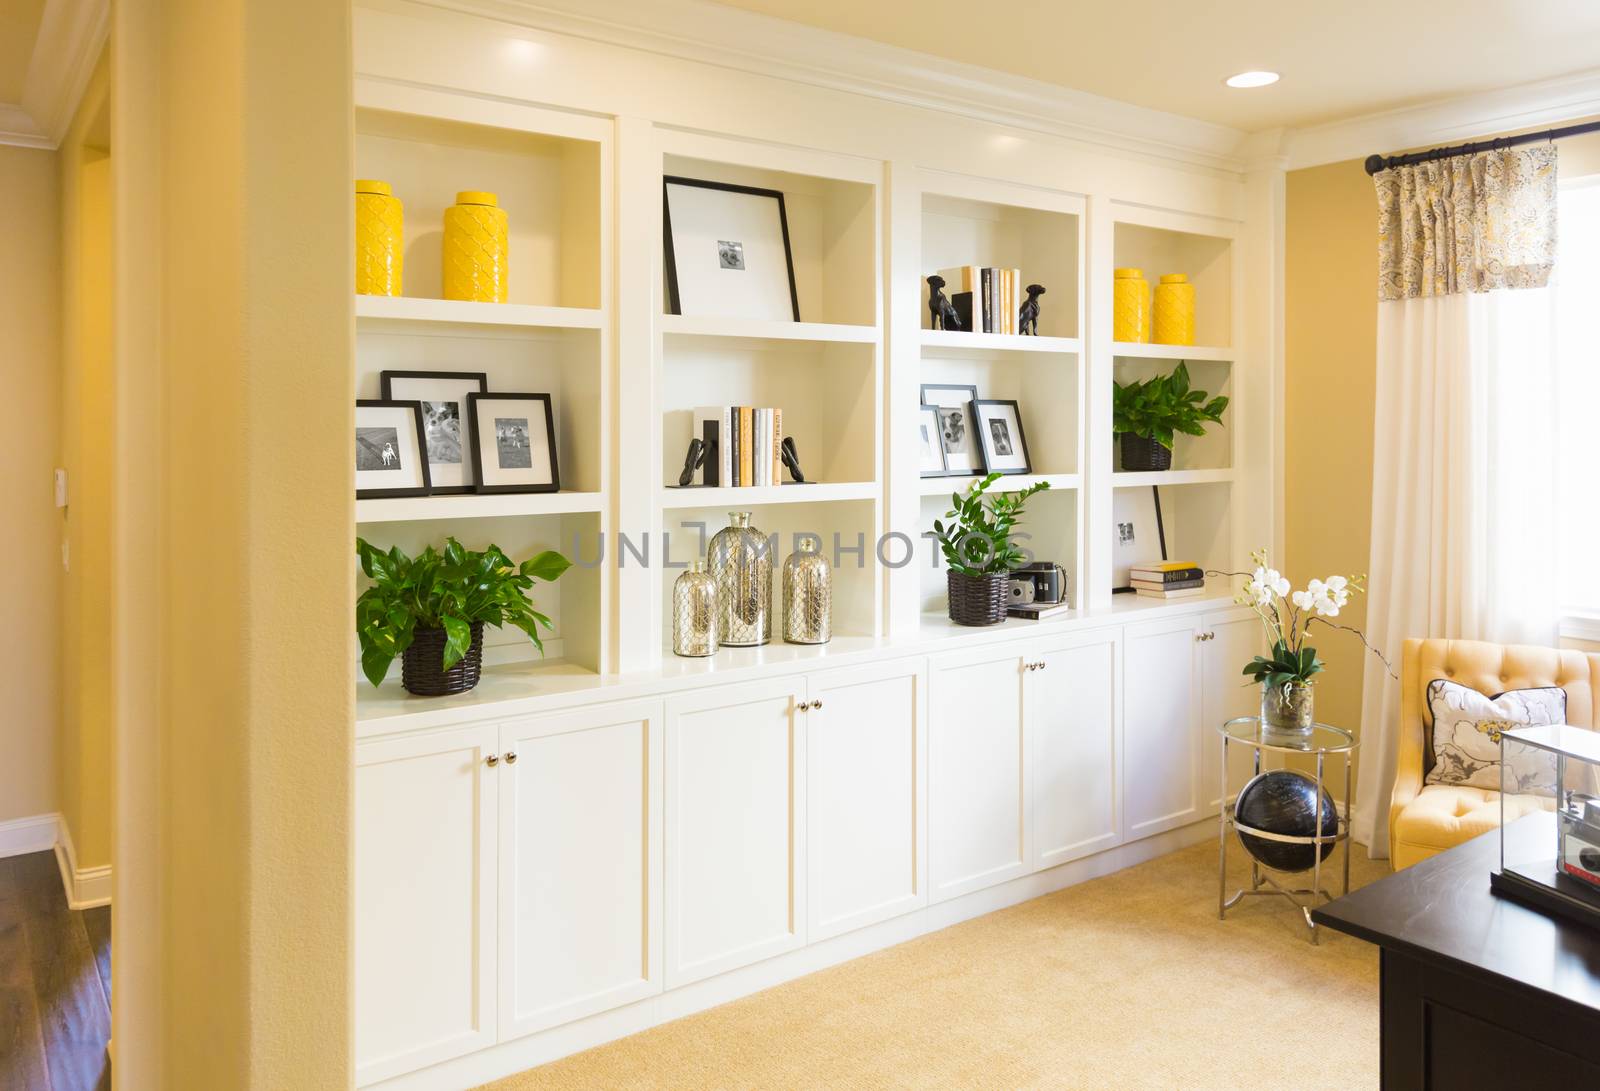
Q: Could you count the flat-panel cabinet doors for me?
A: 8